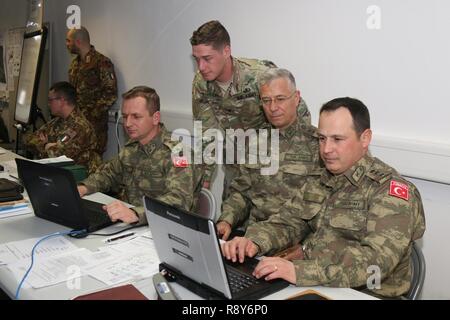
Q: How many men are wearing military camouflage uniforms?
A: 6